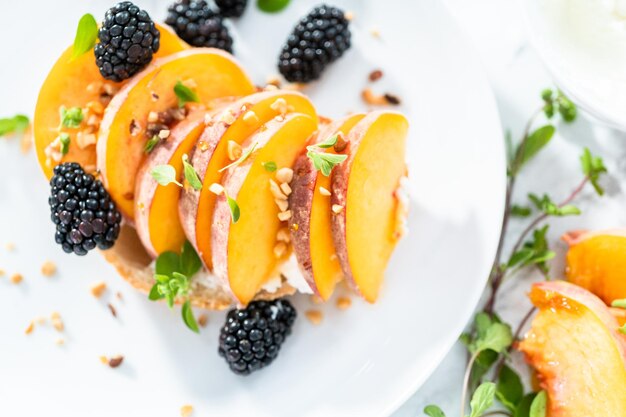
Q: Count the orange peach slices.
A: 9